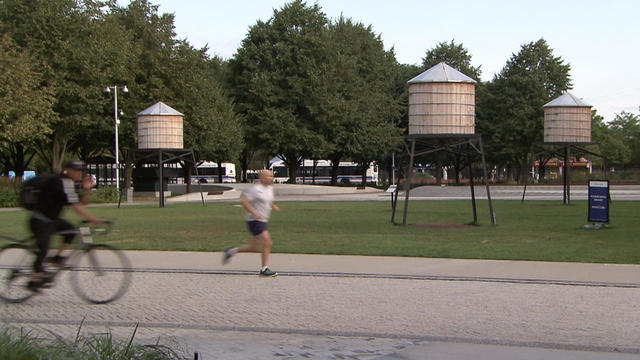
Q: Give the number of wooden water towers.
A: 3